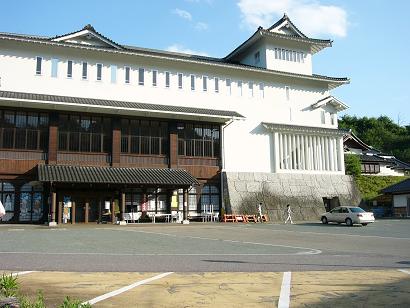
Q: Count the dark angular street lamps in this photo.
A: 0